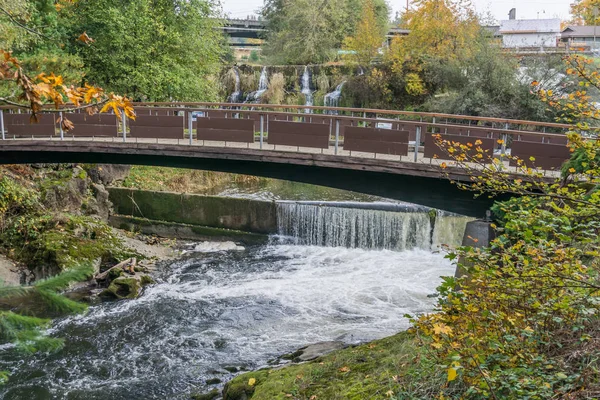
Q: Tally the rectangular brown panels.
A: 8